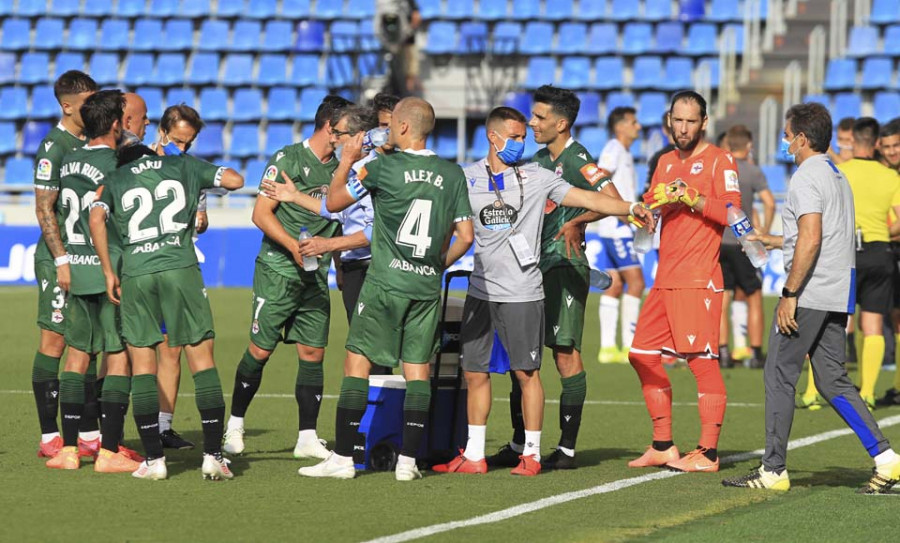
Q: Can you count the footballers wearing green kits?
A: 6